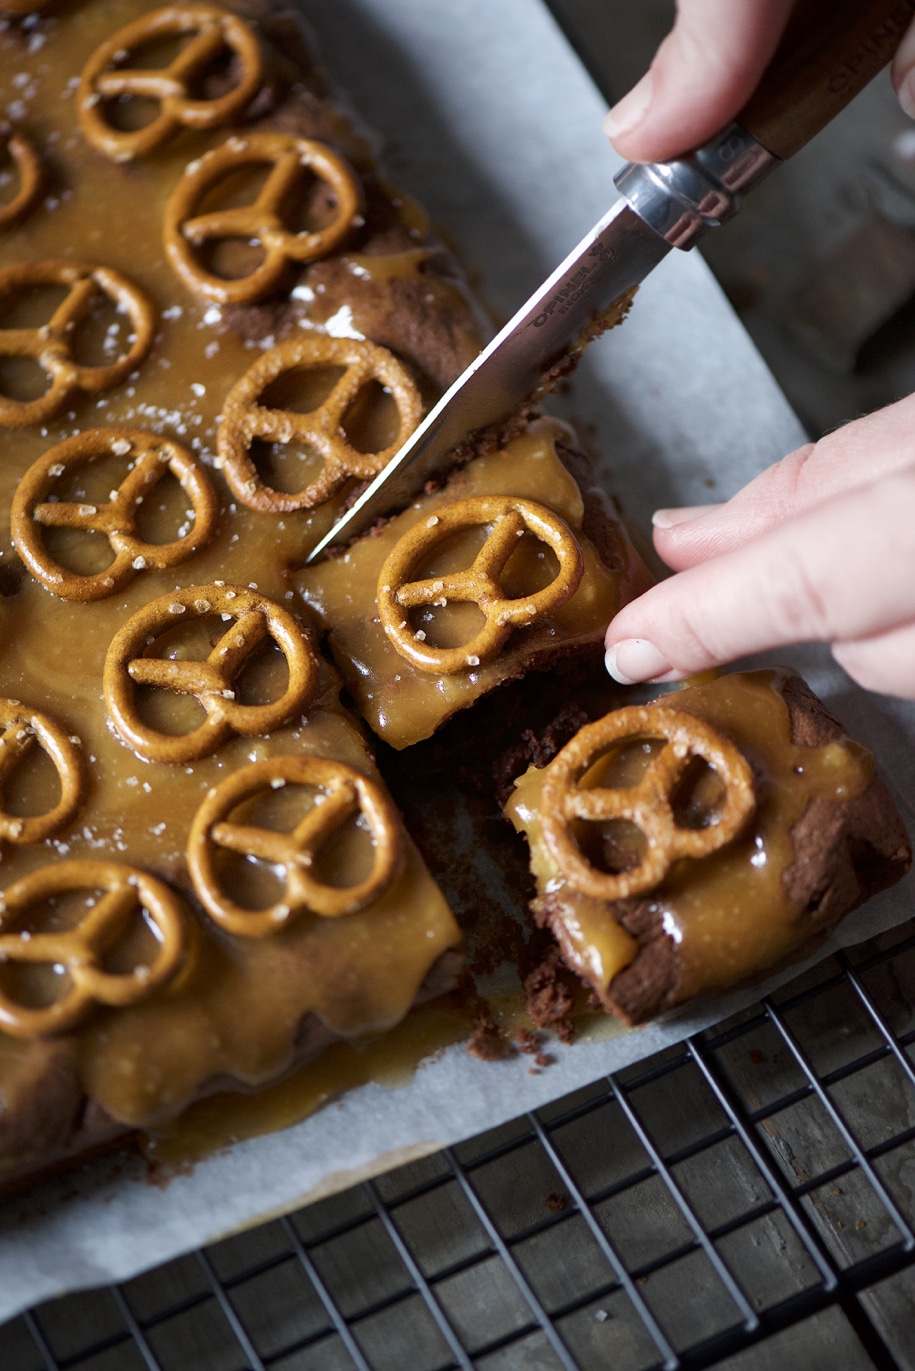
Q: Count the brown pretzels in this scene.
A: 12